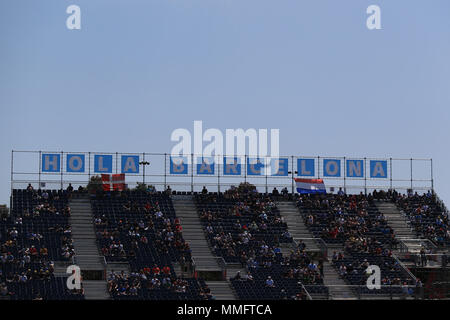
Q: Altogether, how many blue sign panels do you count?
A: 13